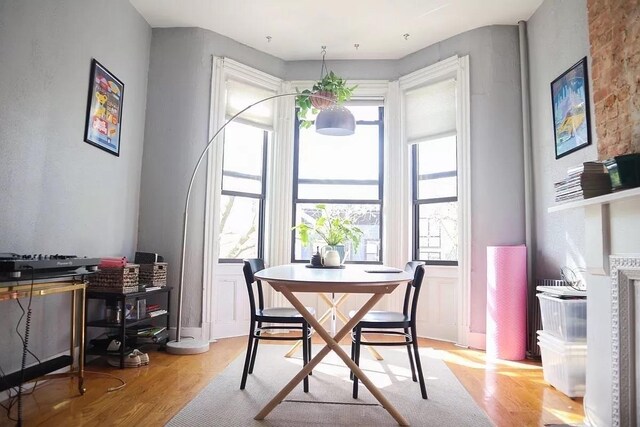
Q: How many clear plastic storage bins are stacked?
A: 2